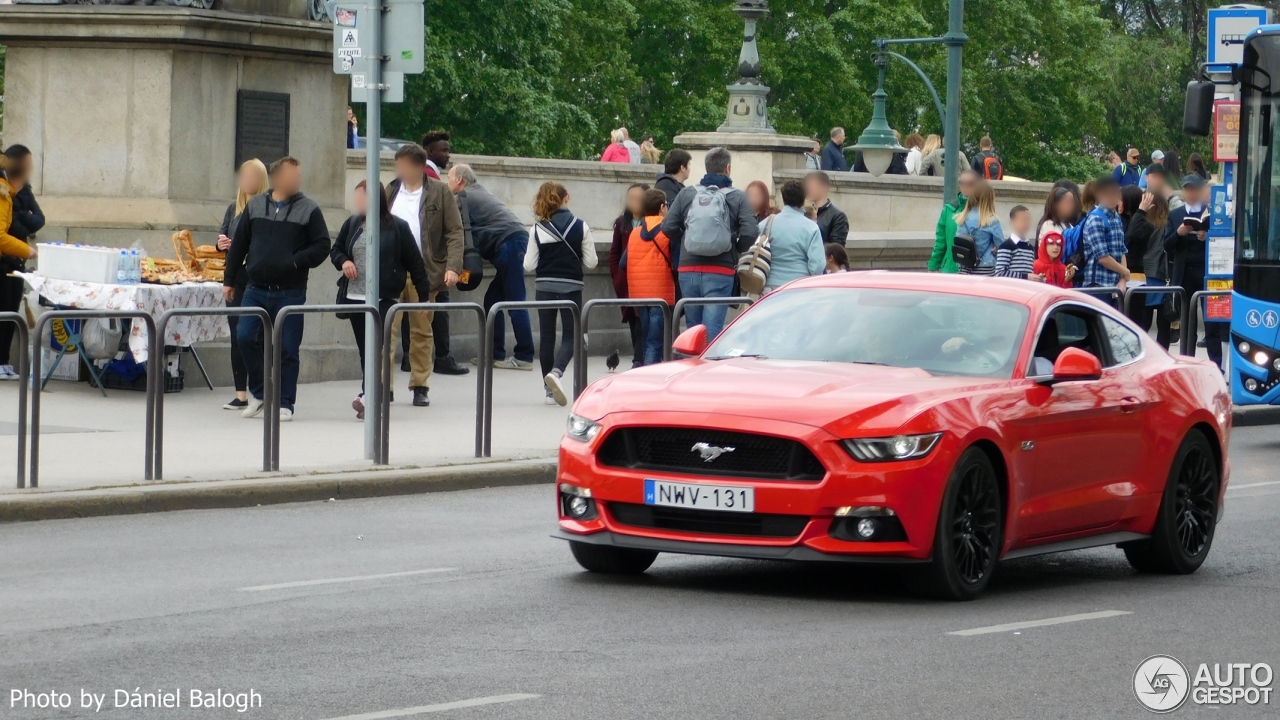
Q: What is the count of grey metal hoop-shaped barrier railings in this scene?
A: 11